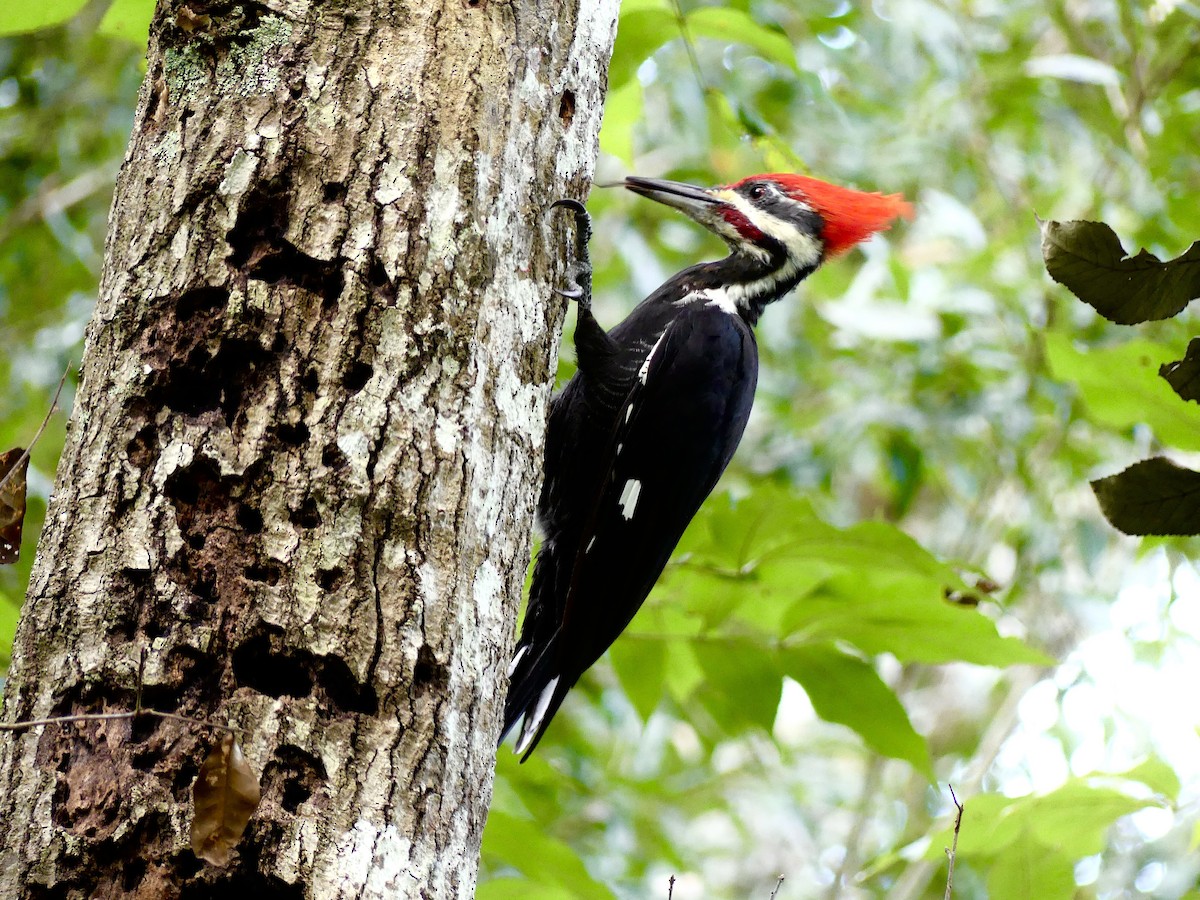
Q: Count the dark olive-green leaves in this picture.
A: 3